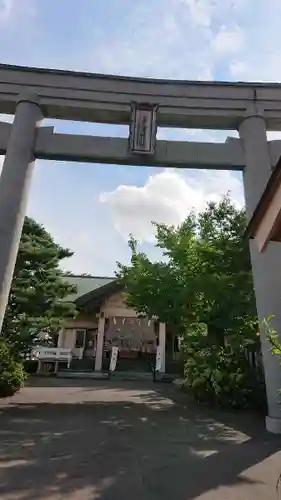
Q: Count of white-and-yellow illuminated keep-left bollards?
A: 0